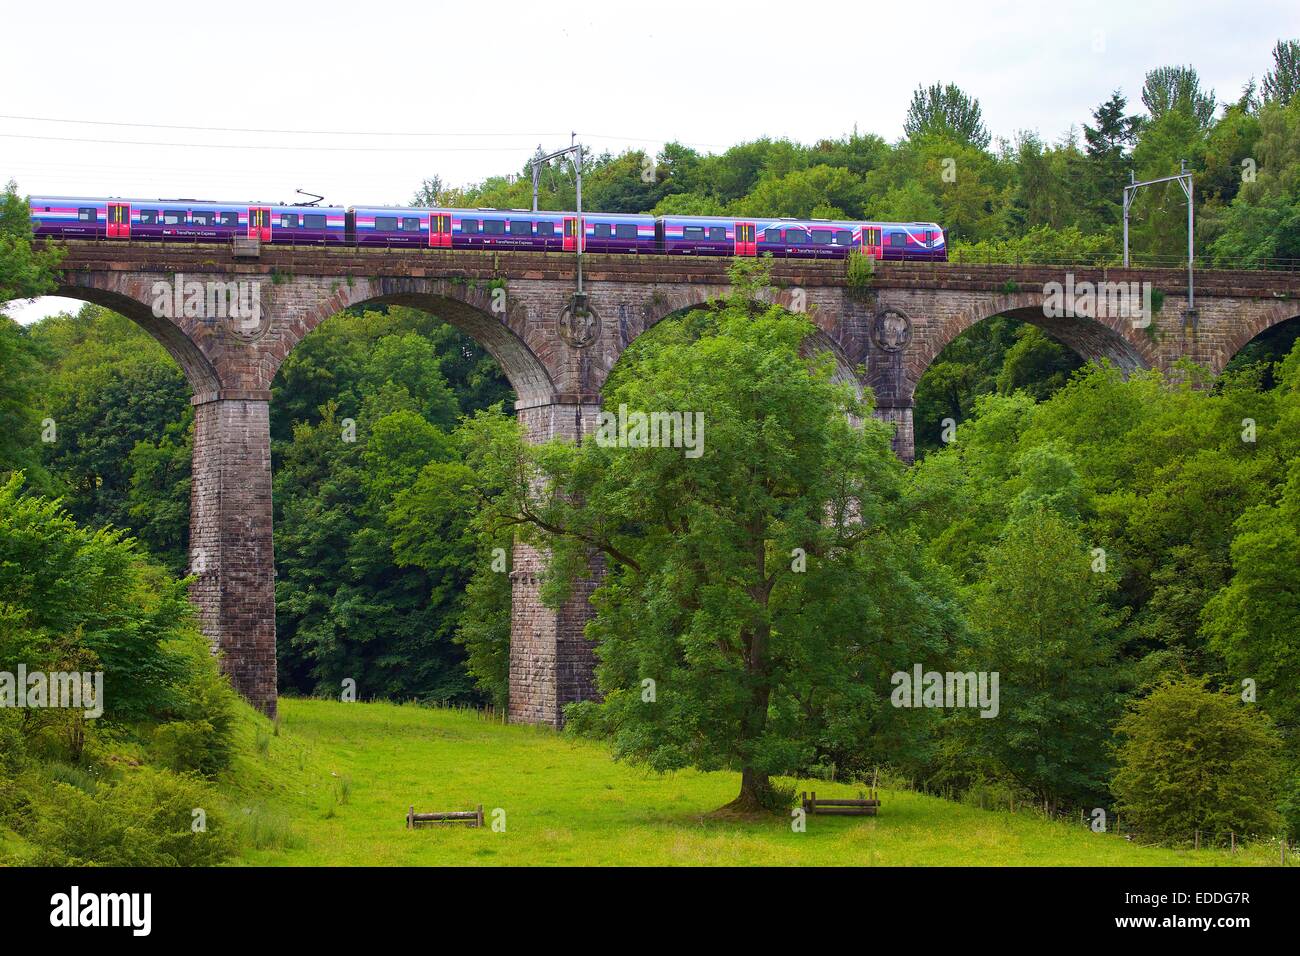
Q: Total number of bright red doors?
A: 6